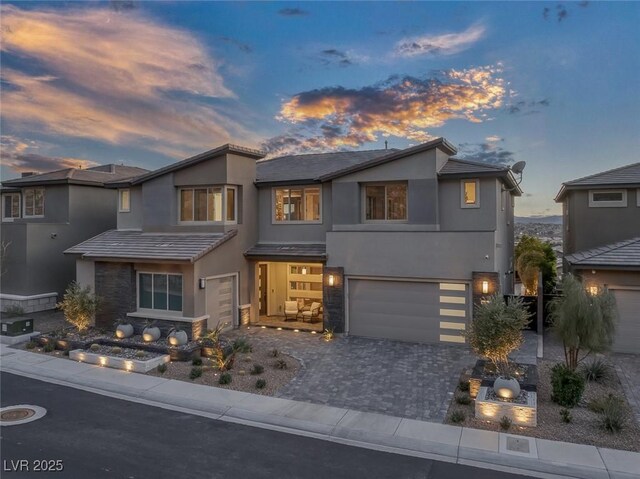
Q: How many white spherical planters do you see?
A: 4